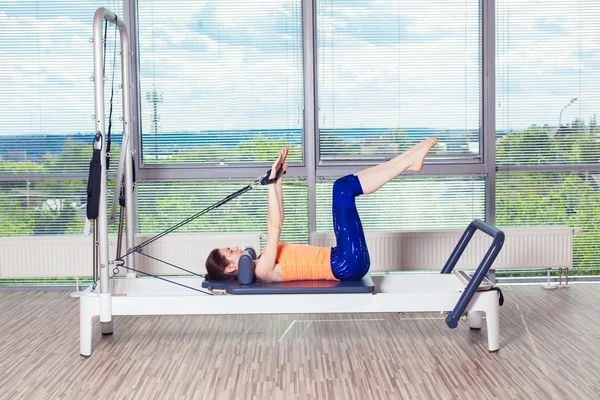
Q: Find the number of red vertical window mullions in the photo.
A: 0